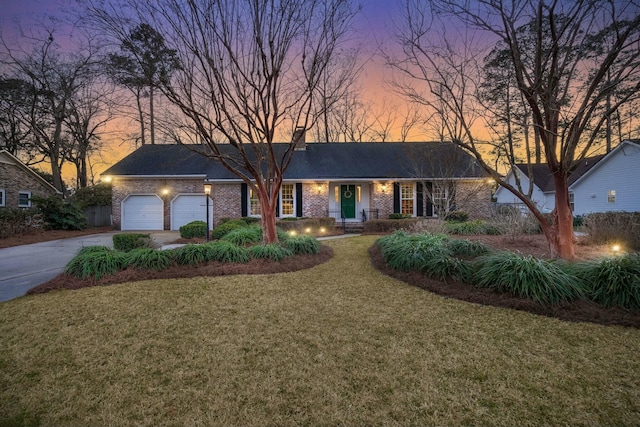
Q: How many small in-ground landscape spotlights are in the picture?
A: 4